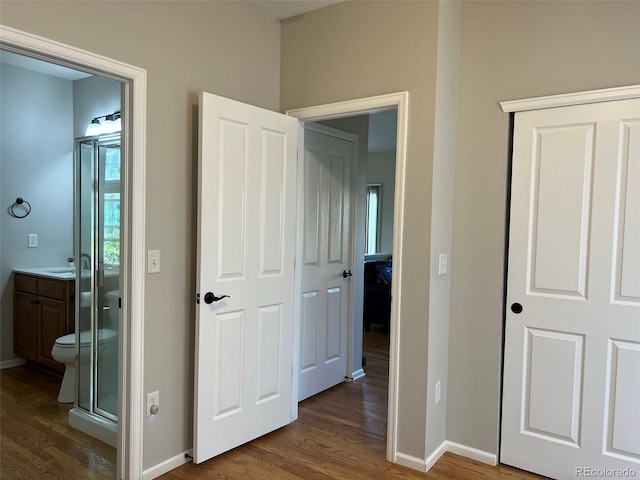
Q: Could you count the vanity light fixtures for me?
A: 1